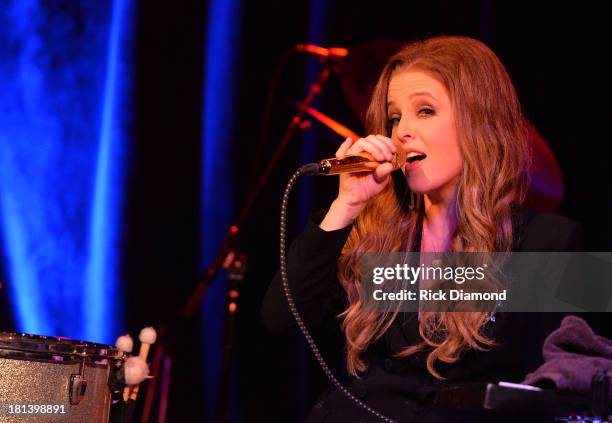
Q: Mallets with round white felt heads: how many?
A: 3